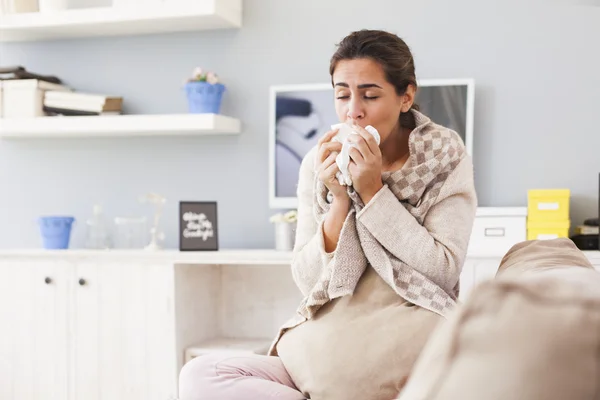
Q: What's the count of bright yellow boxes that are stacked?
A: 2